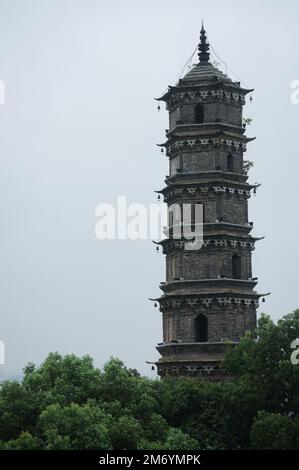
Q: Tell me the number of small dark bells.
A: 9